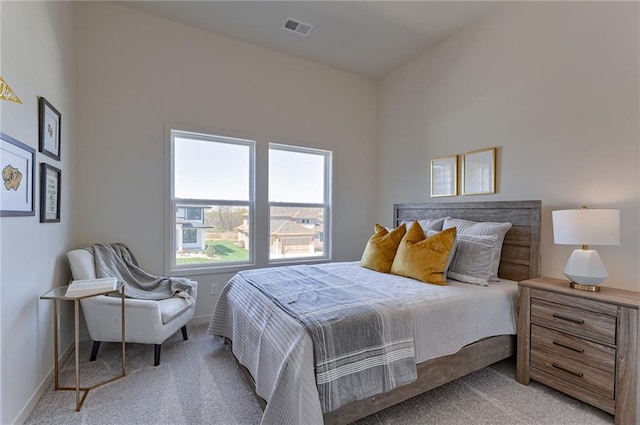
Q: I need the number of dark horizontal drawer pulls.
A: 3